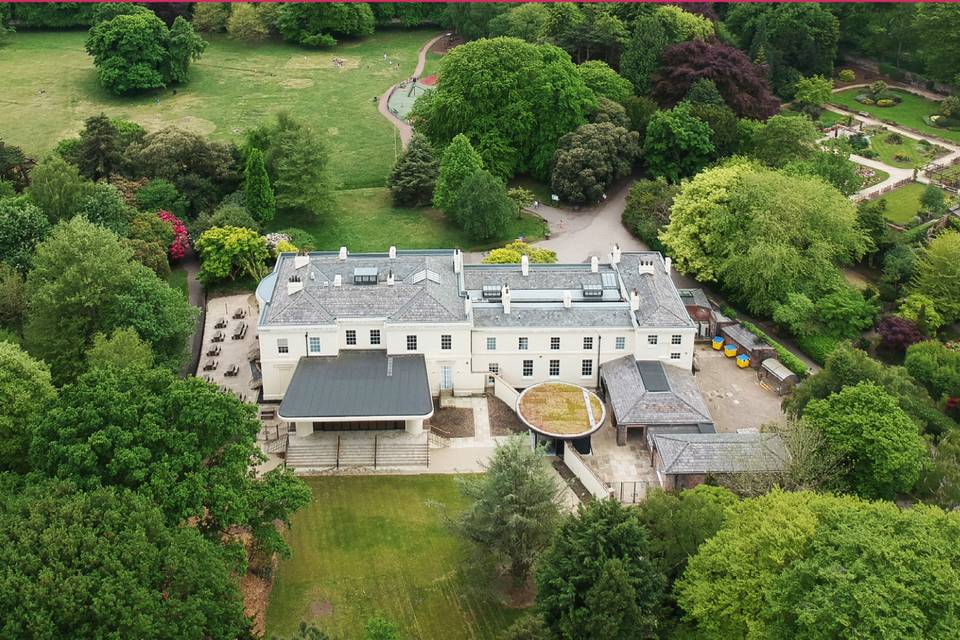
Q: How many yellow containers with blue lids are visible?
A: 3